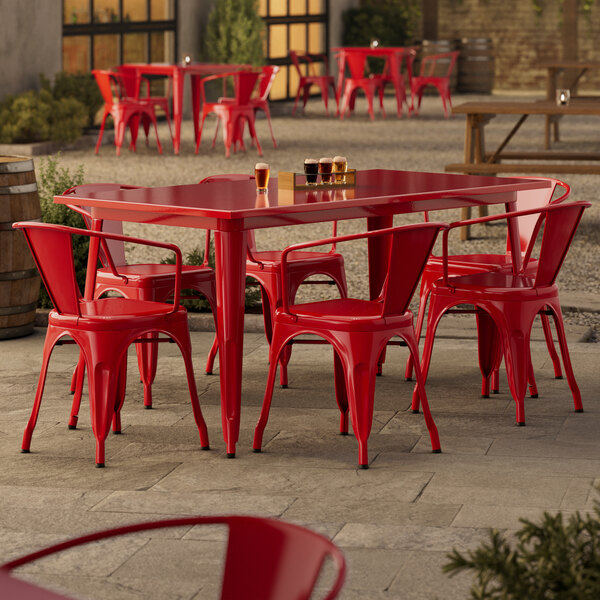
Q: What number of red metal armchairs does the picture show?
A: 15